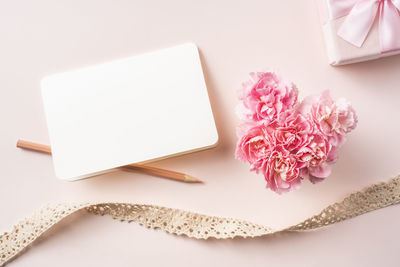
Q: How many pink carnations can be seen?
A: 6